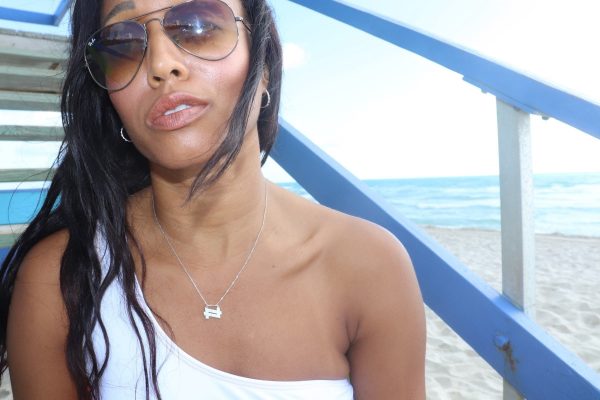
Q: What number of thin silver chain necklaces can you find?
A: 1